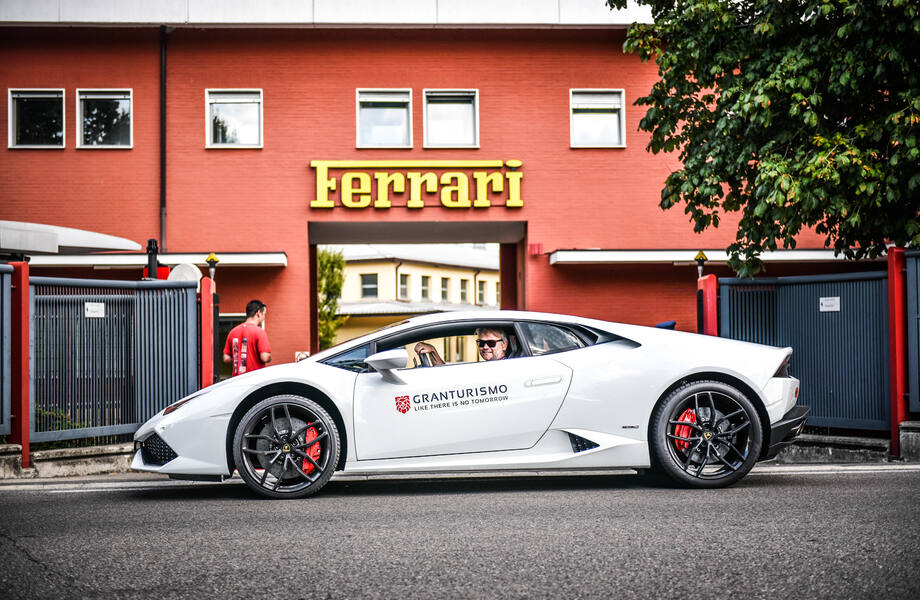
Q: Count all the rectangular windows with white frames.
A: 6